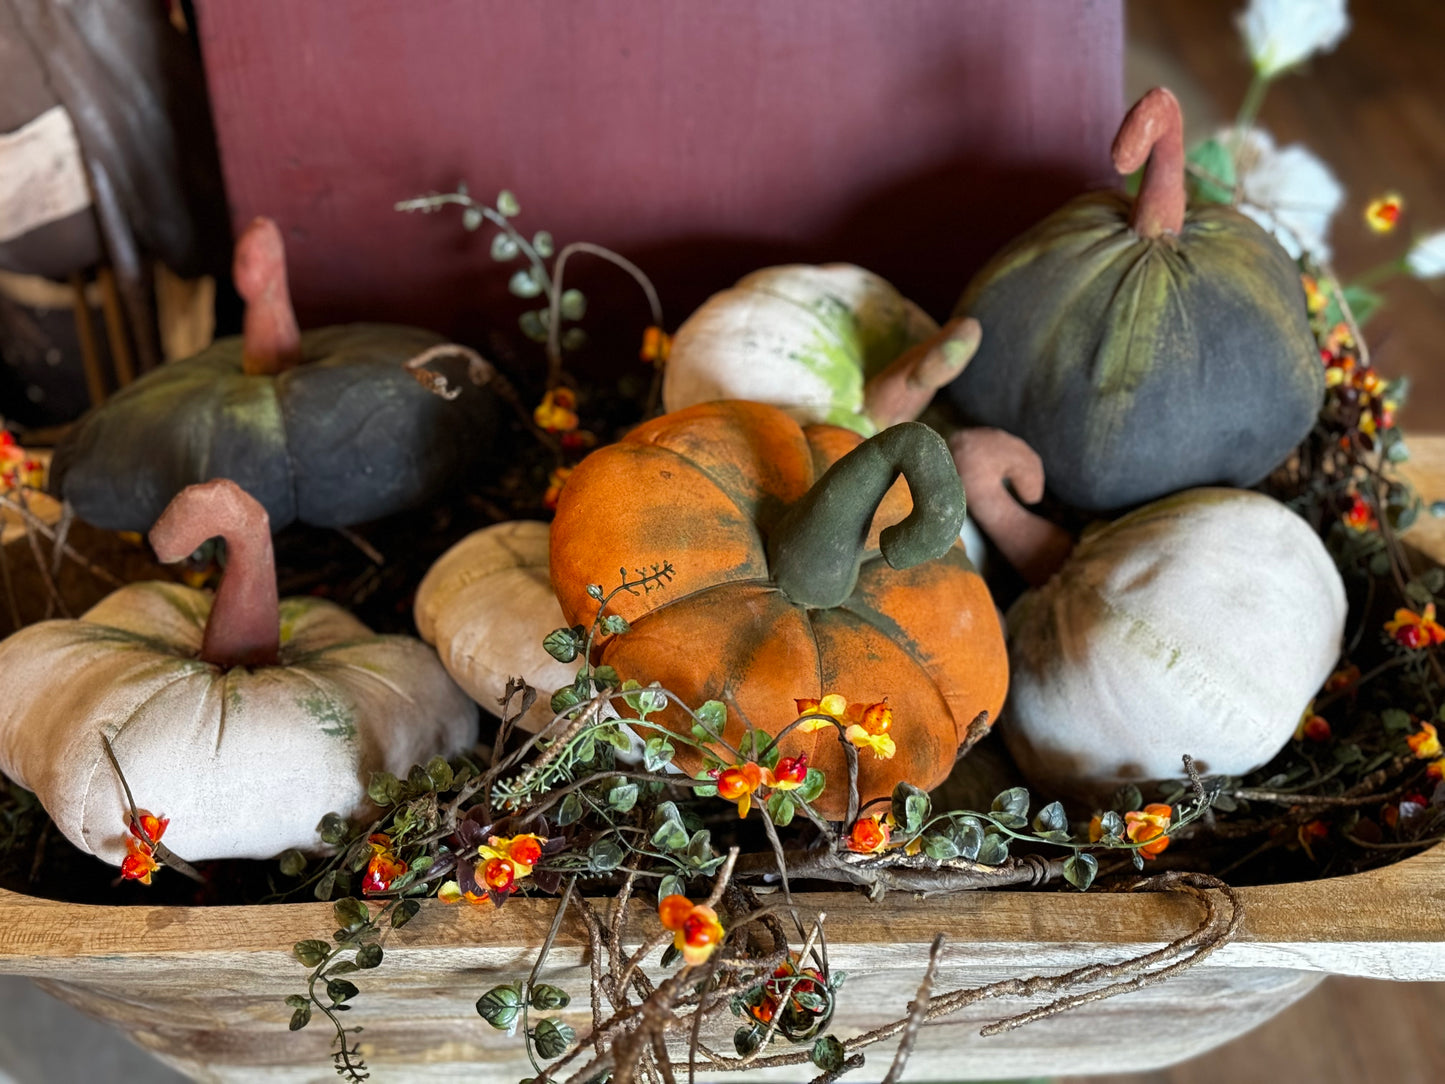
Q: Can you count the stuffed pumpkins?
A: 7